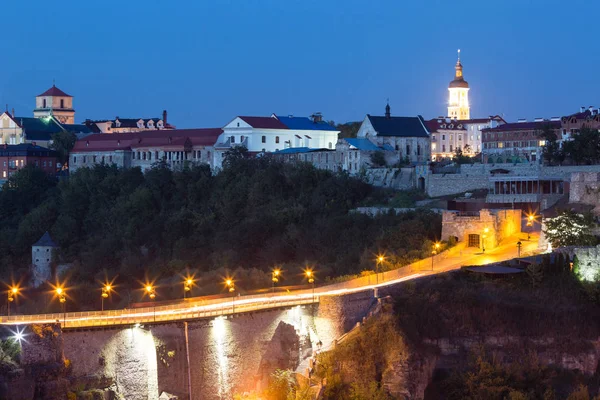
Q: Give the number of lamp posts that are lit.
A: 12